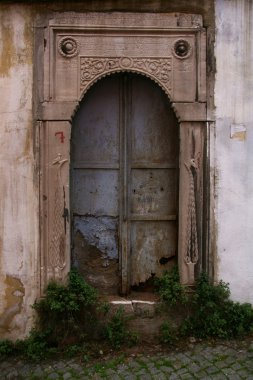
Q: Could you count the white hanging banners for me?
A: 0